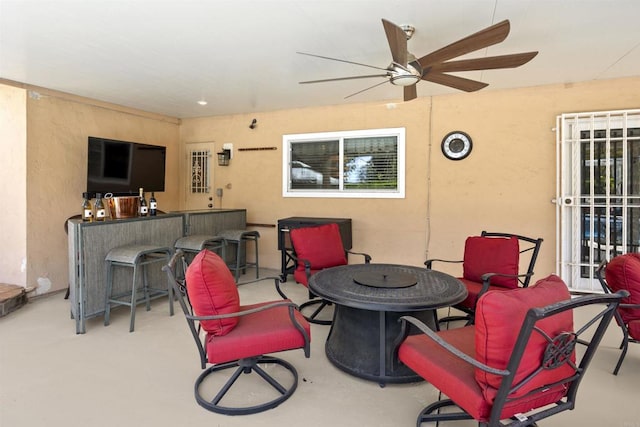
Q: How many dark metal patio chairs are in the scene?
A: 5